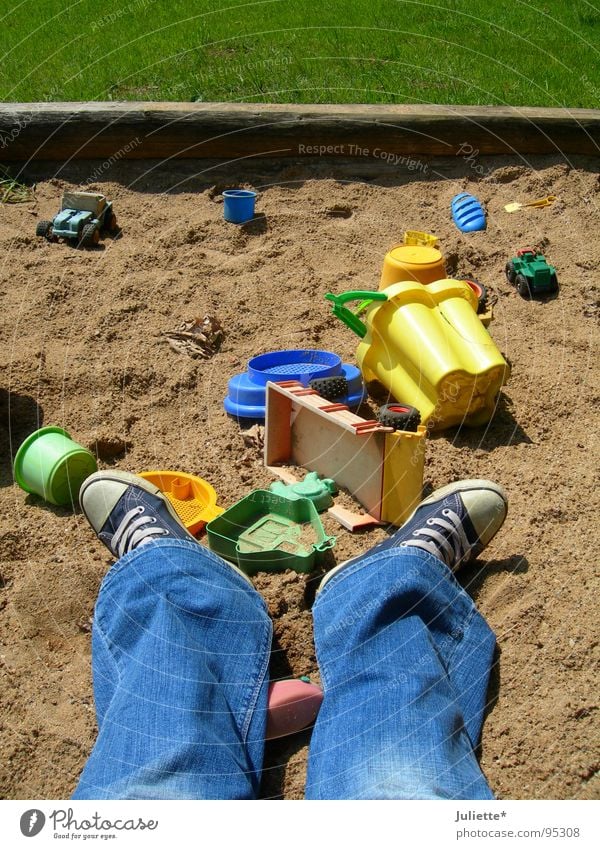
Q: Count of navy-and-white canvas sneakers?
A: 2